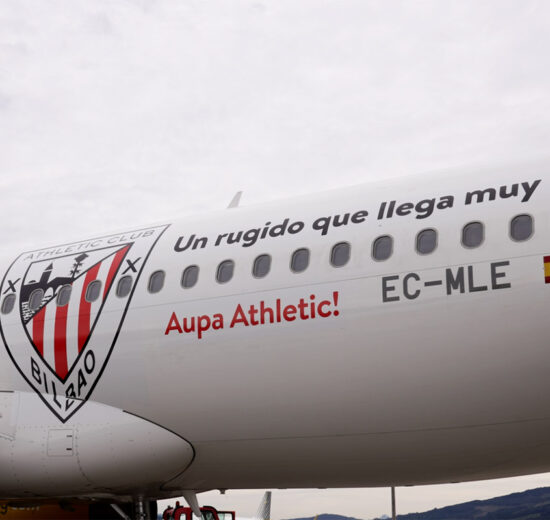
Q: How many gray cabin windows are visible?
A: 15